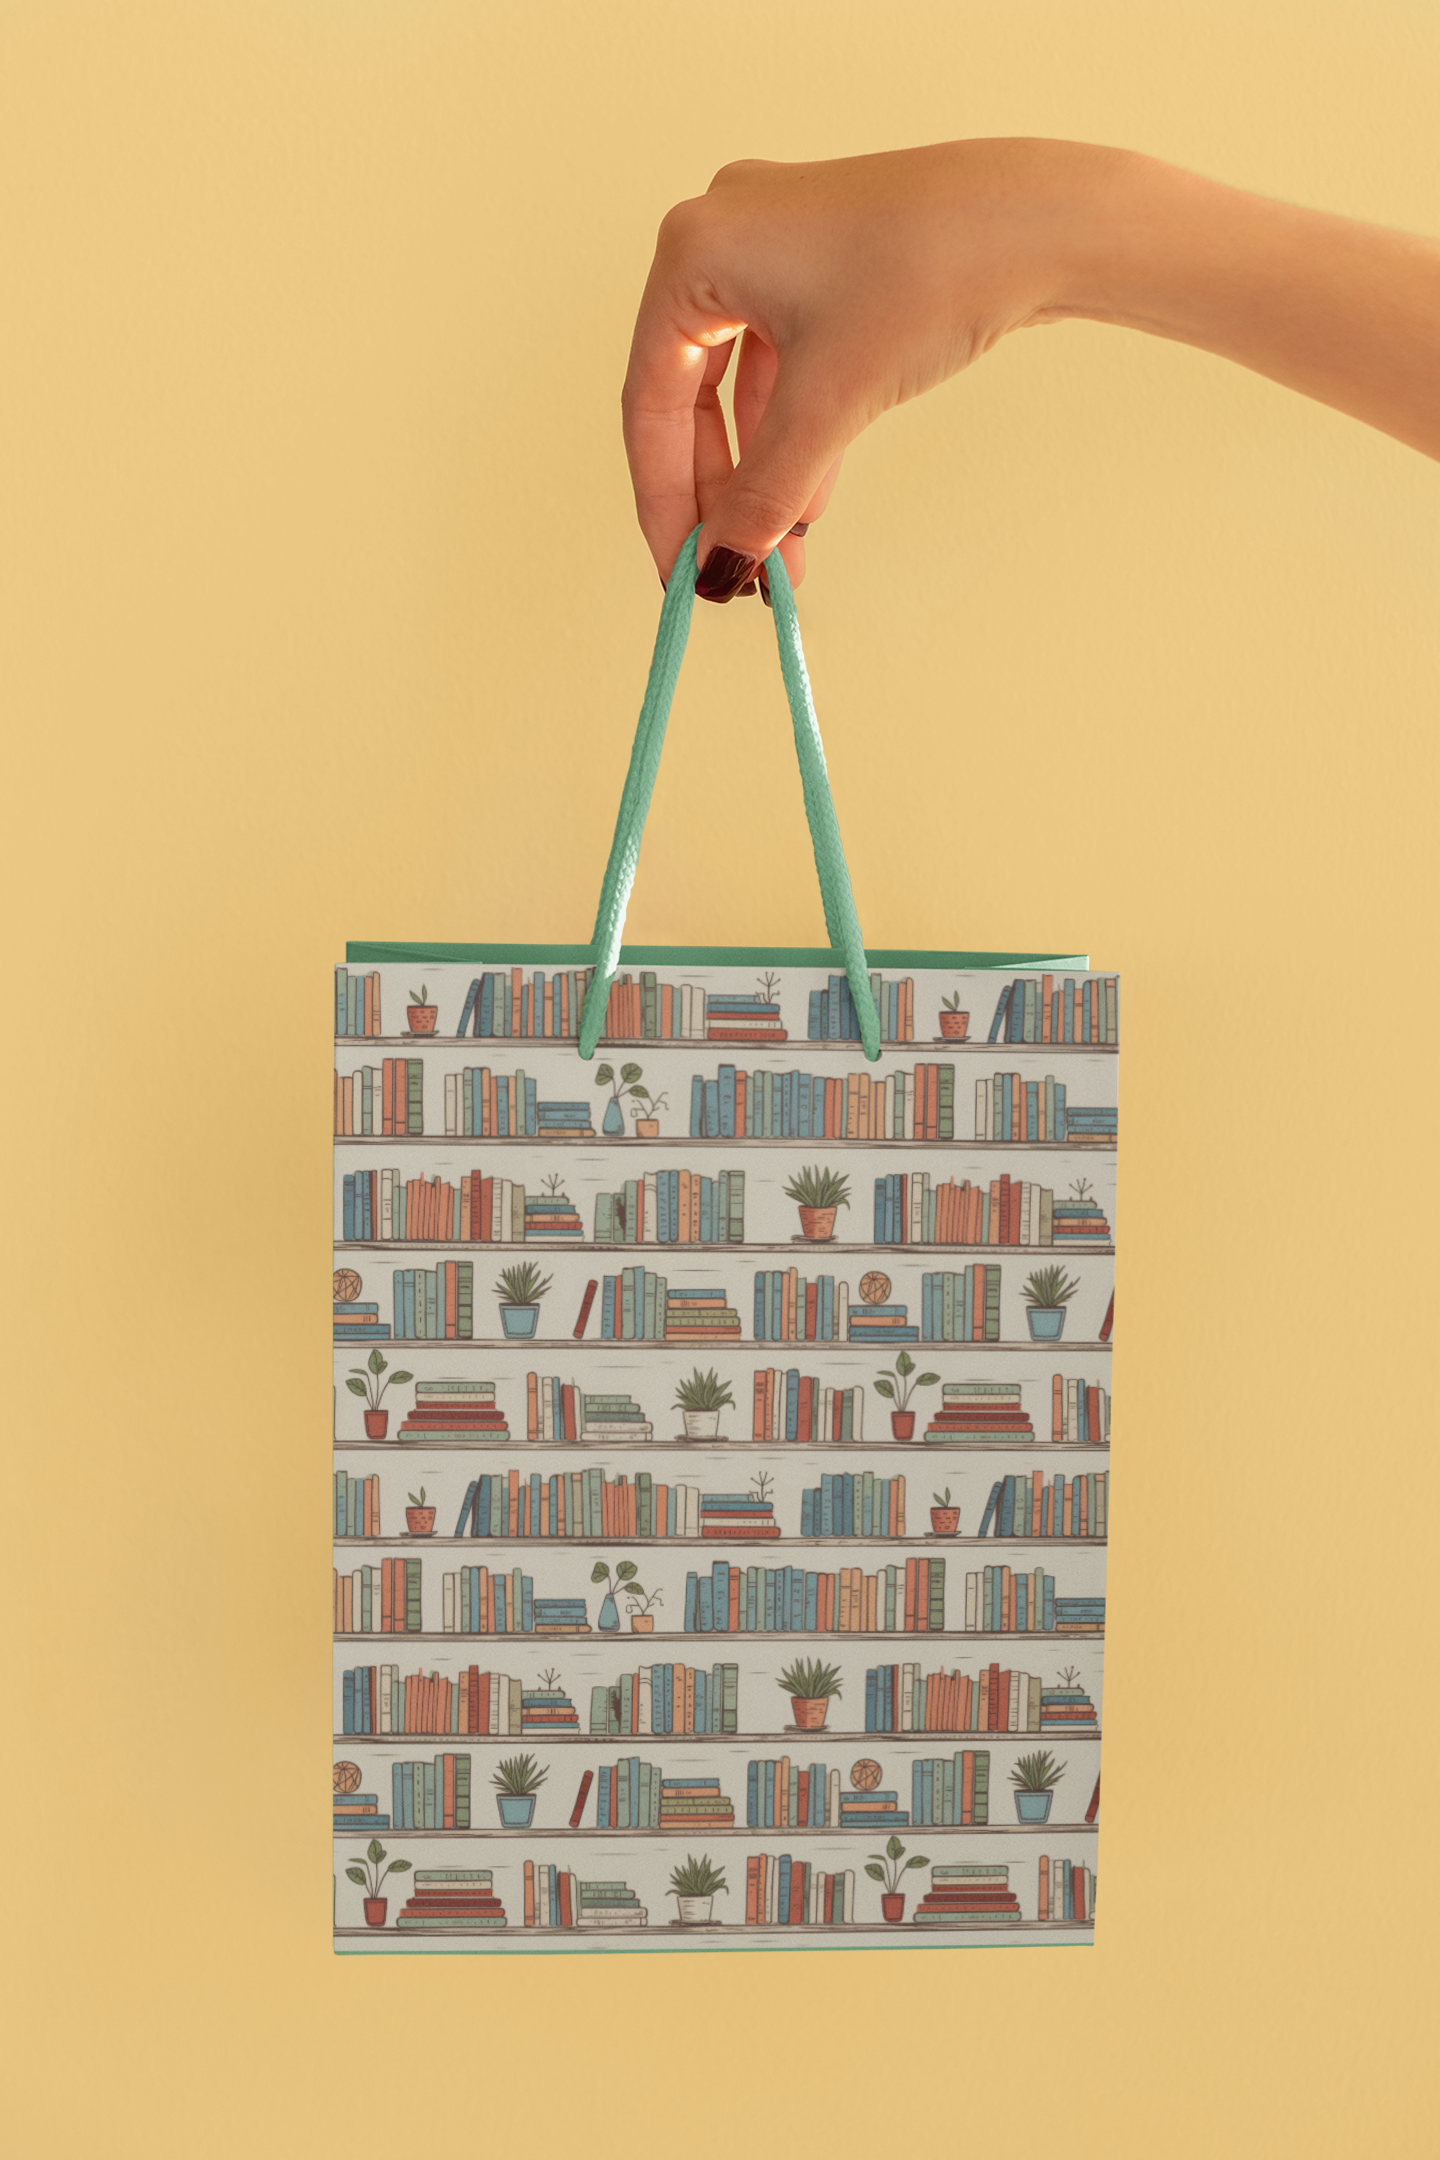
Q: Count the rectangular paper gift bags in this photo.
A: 1